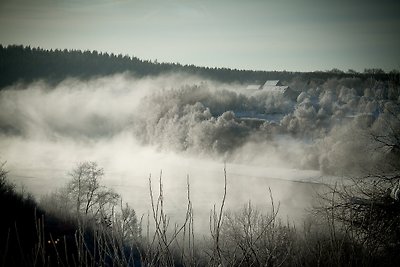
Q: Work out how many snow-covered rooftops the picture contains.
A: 3